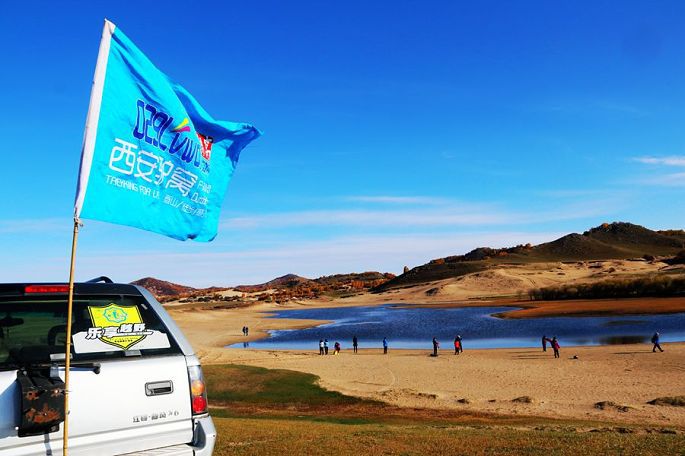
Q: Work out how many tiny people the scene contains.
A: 13